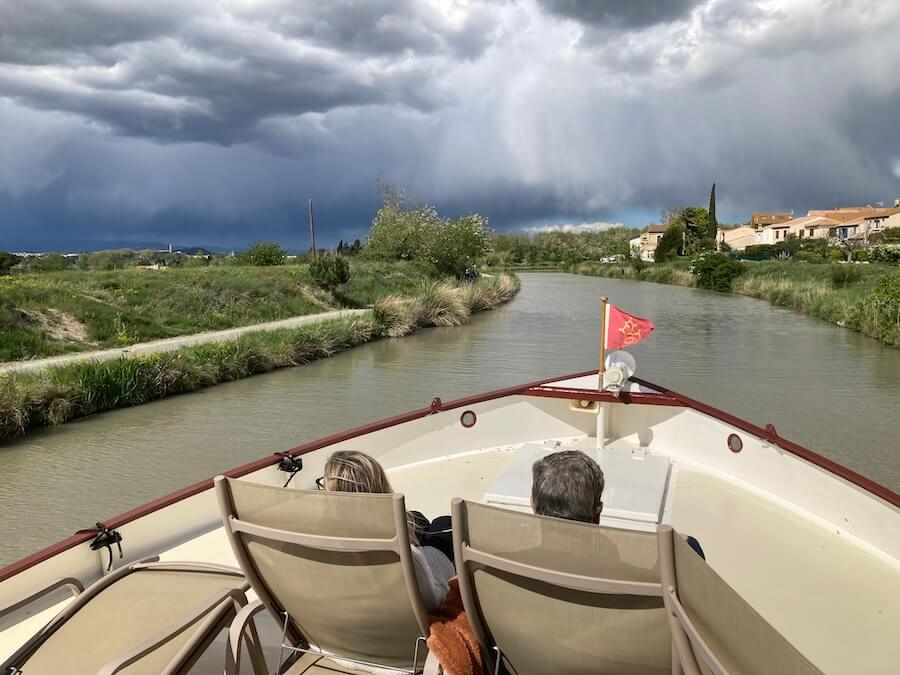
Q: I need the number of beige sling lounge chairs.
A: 4